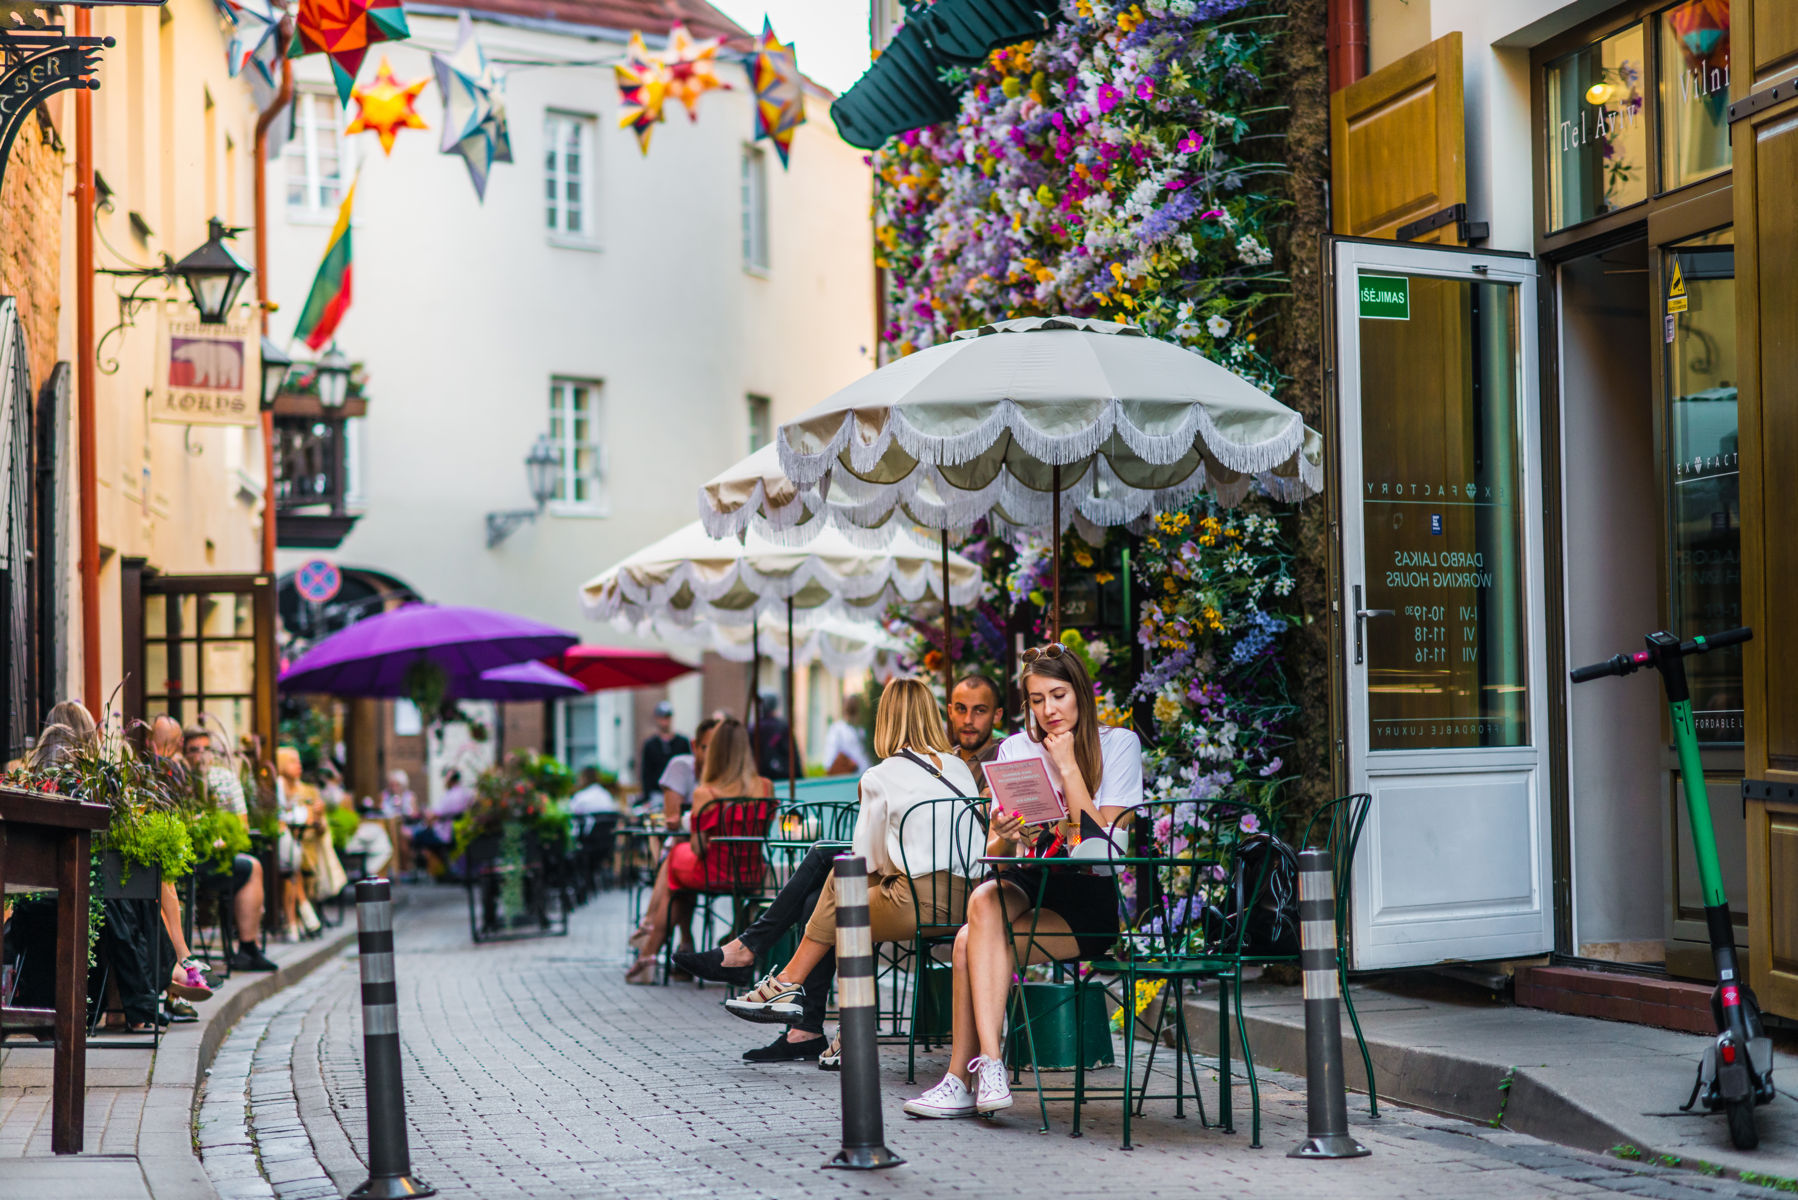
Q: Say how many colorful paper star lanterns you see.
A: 7